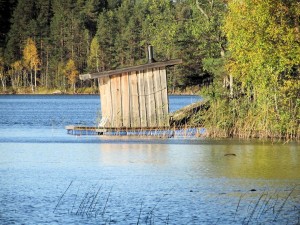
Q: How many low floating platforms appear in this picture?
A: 1